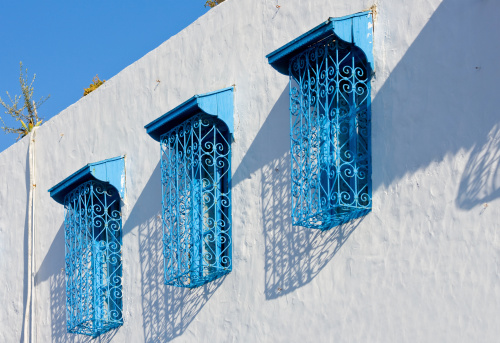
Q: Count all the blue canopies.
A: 3